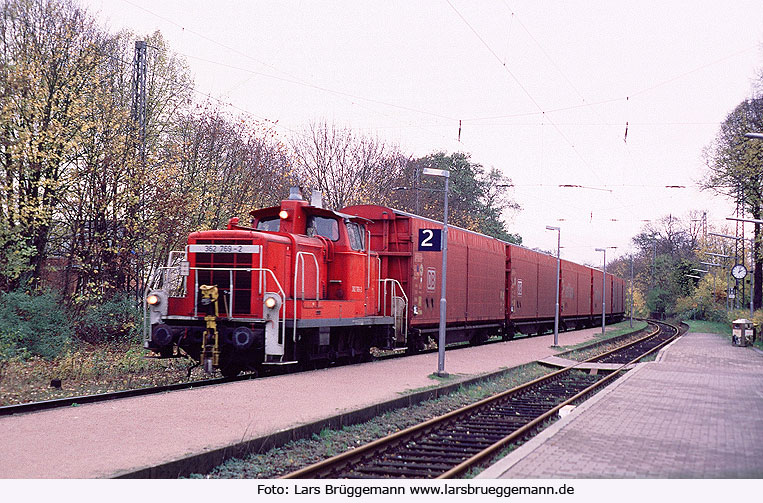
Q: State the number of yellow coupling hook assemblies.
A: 1